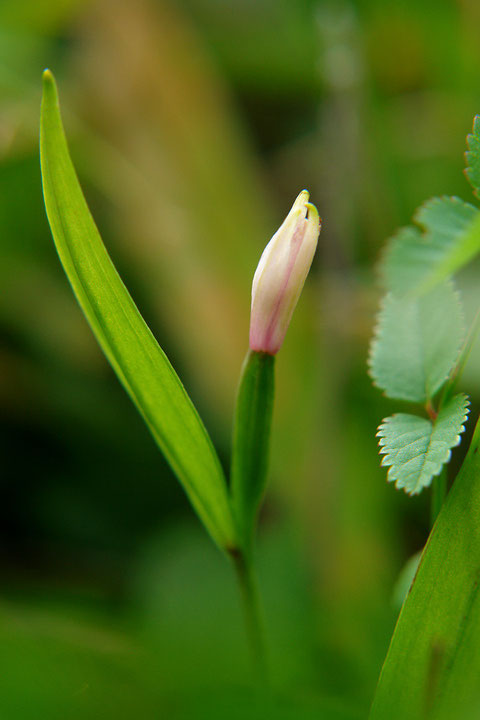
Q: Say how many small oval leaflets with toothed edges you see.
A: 4